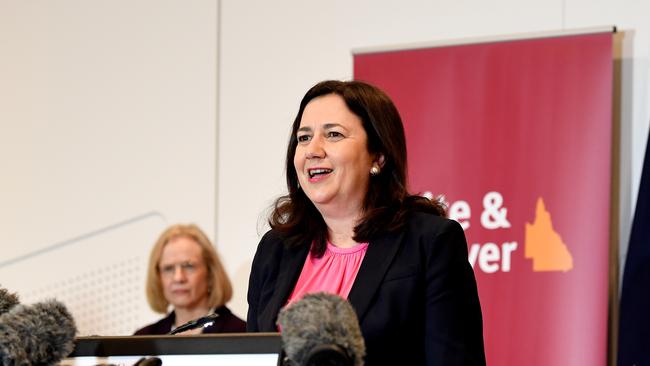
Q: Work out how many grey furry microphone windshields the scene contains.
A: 3